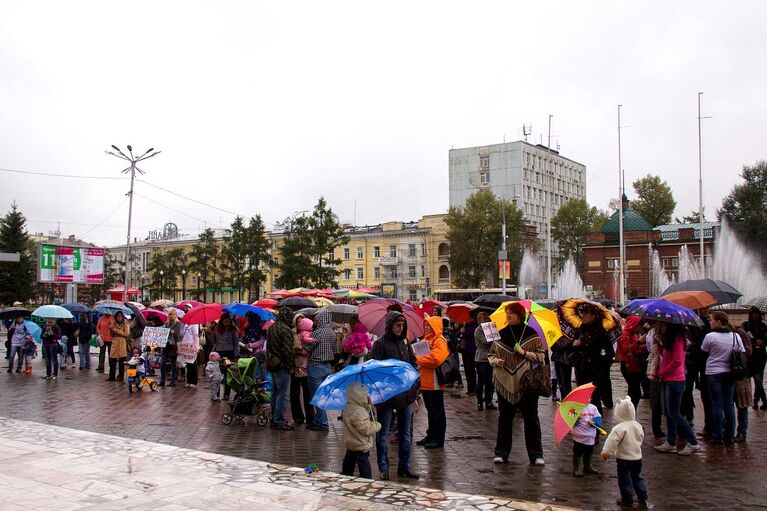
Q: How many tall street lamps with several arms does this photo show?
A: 1